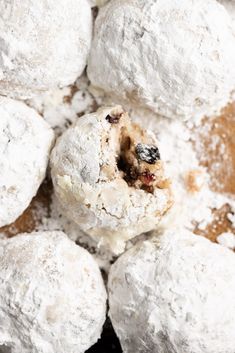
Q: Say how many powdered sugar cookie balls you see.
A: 6